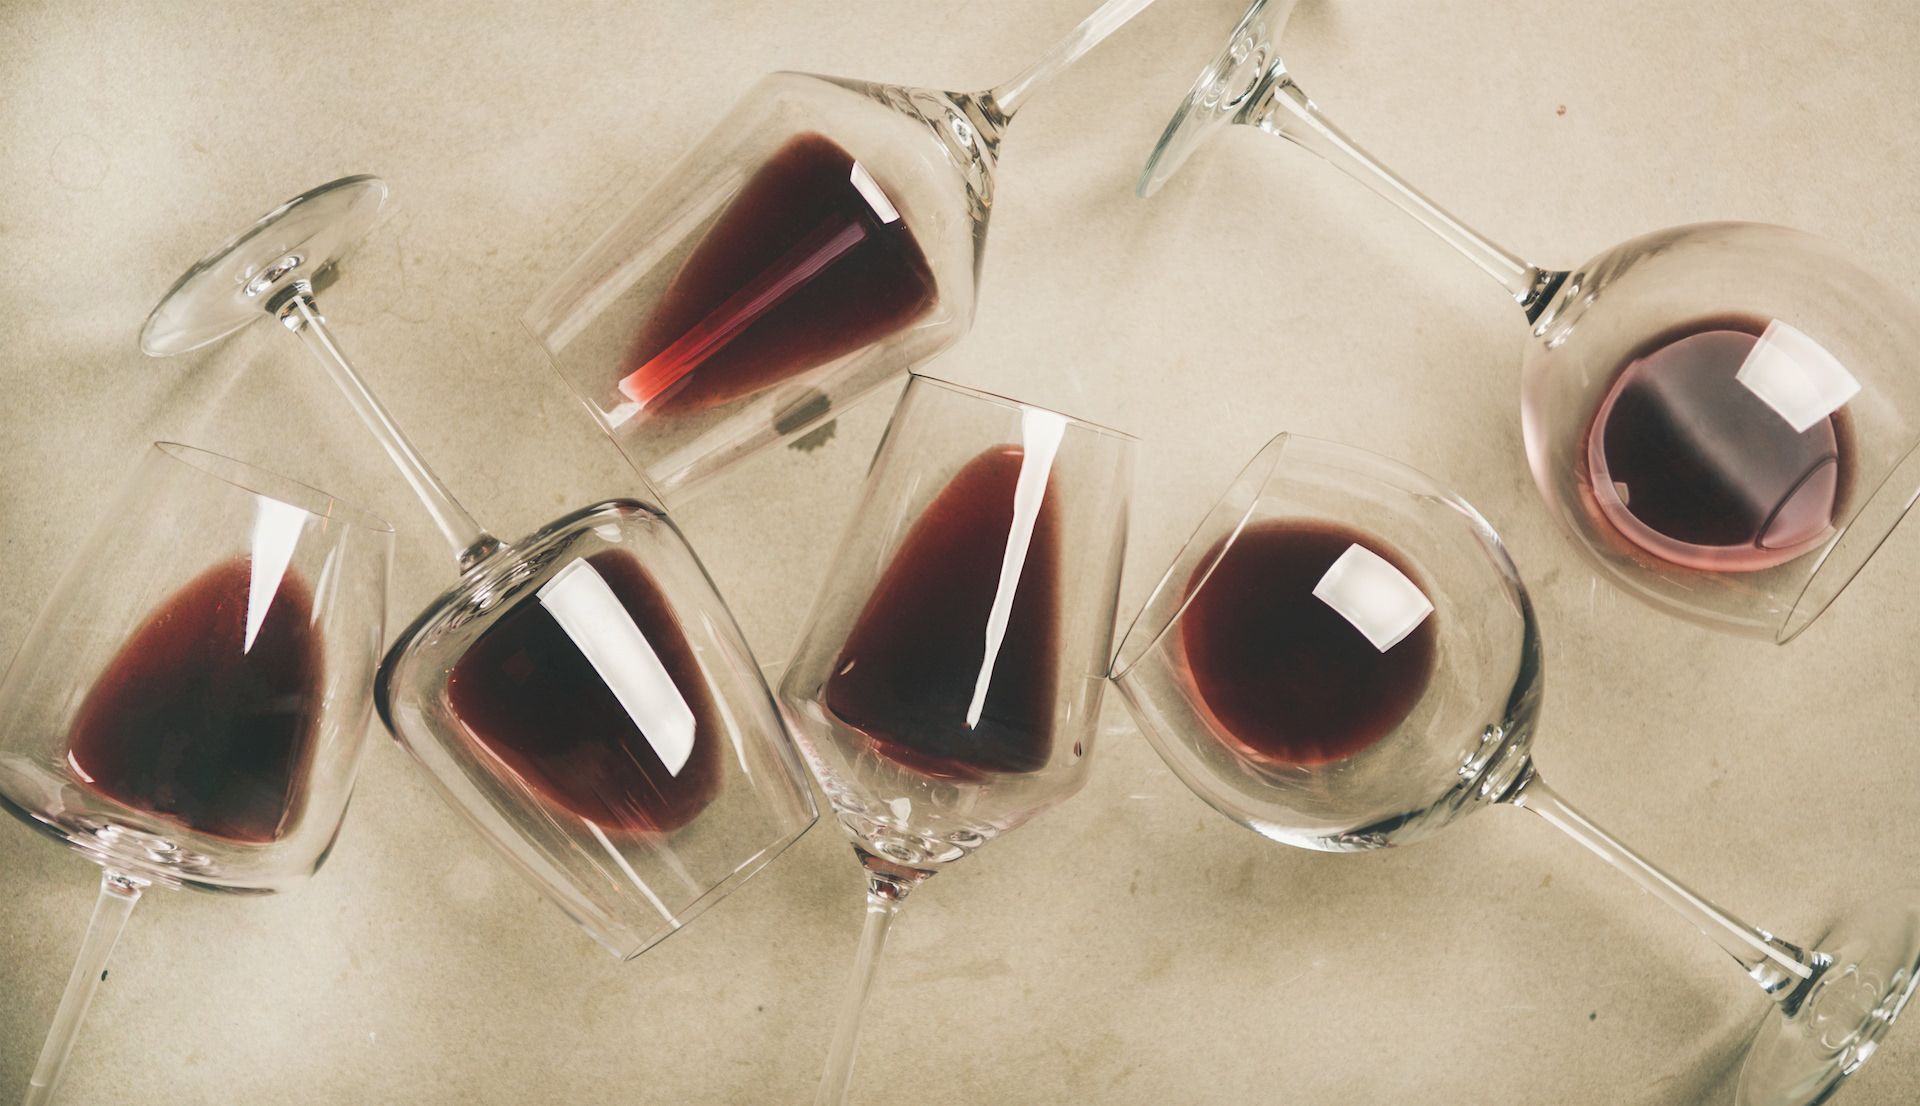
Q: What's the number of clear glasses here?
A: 6